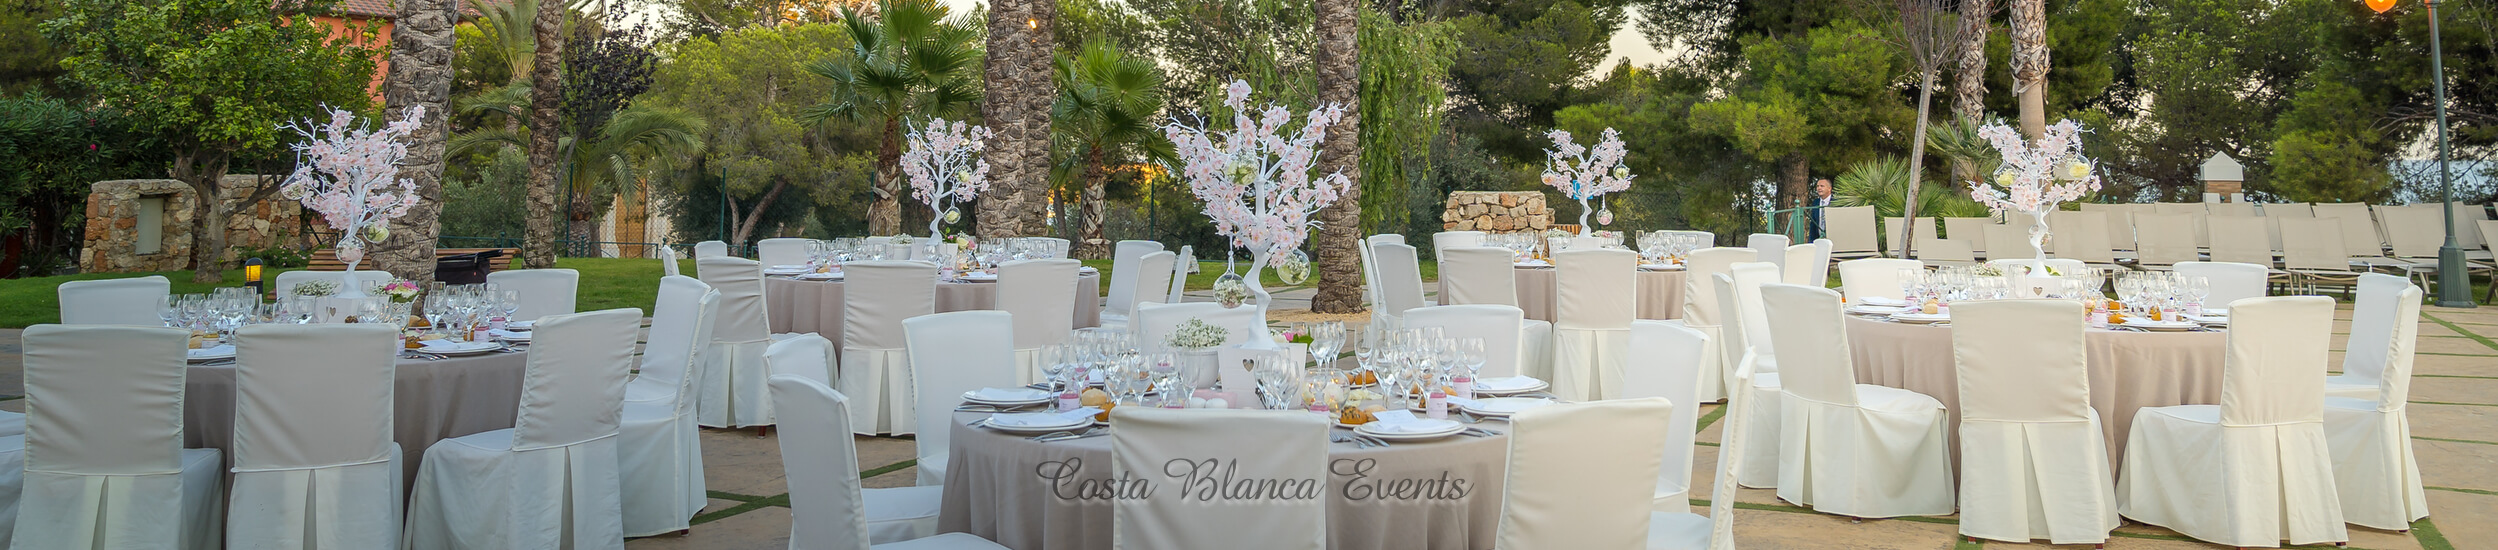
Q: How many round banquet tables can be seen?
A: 5